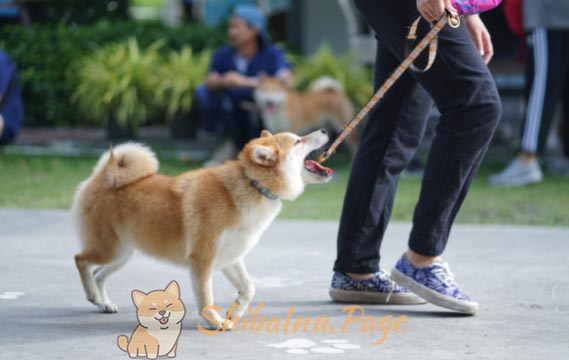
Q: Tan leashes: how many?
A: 1